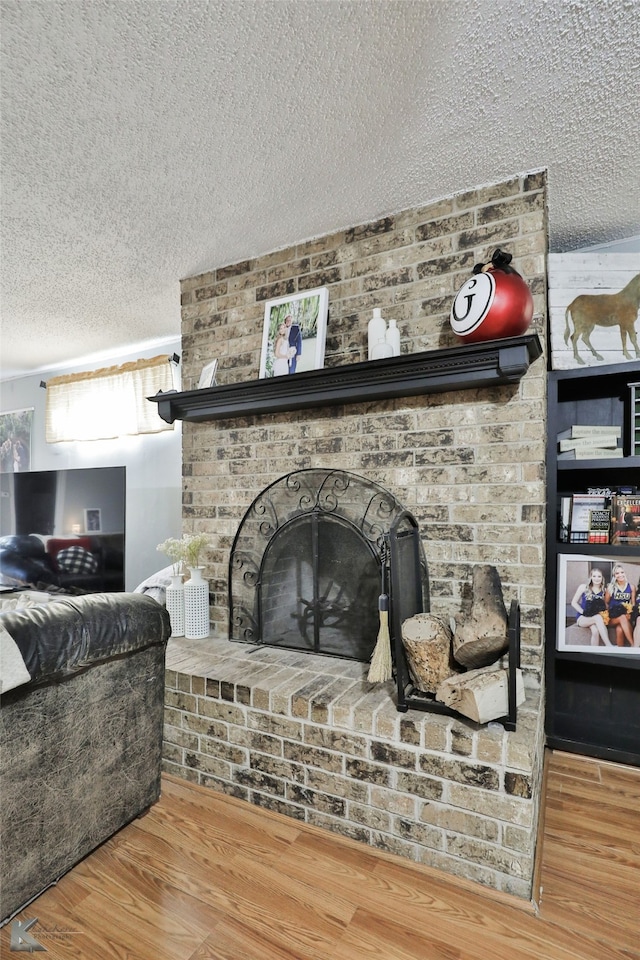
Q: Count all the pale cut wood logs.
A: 3